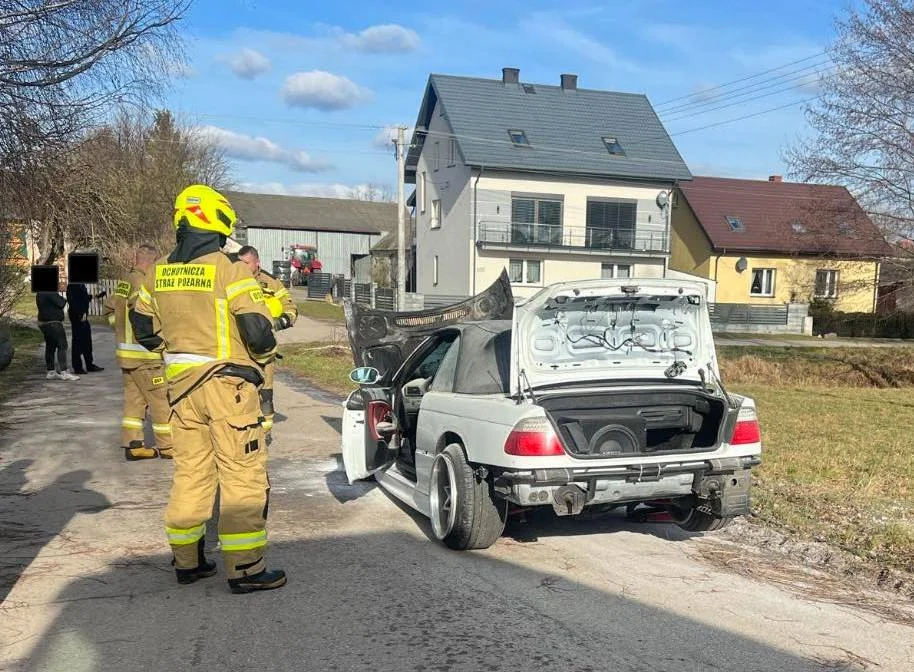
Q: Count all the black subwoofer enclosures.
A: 1